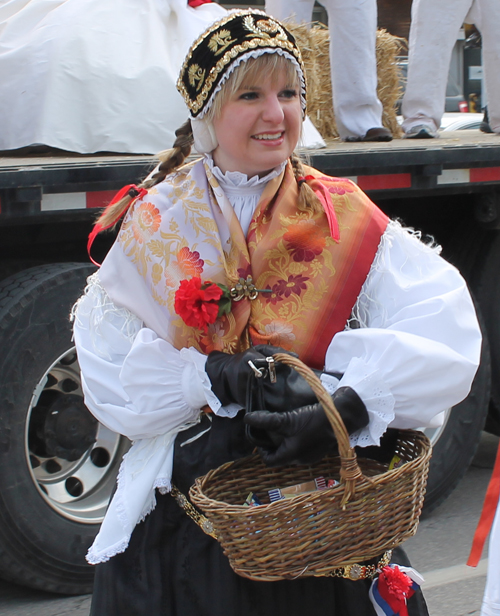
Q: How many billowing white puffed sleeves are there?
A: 2